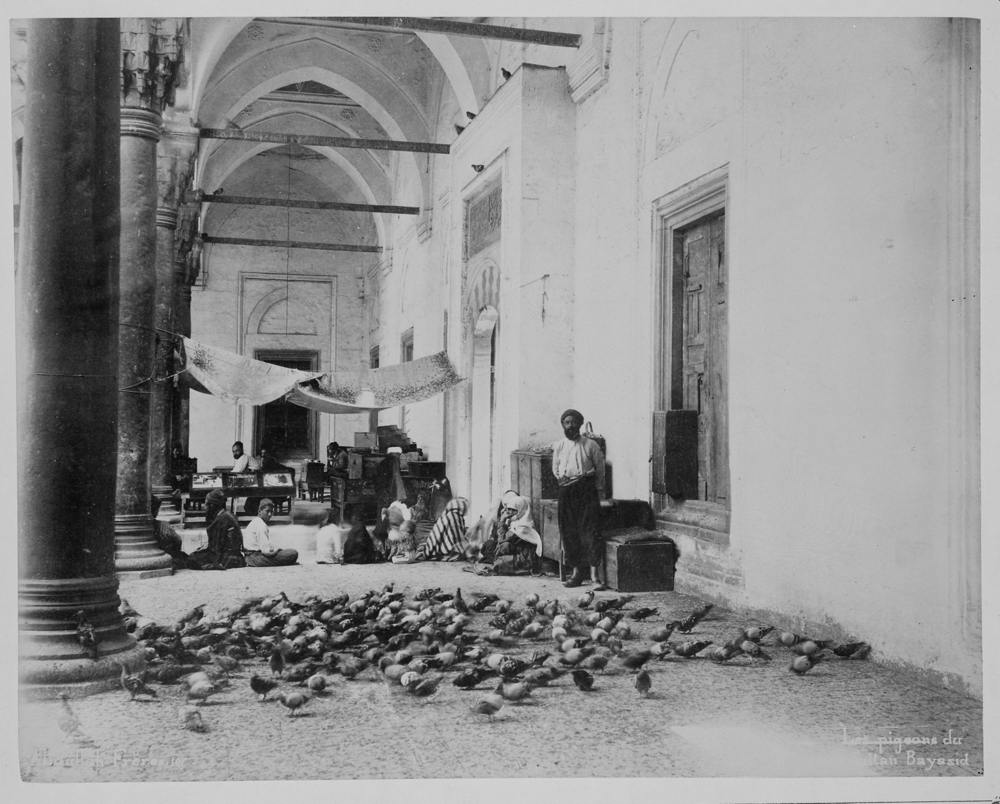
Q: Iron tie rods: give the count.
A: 4